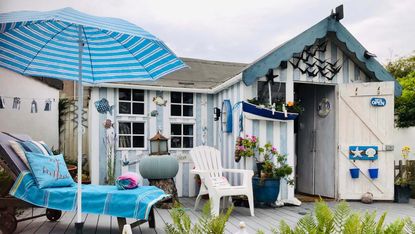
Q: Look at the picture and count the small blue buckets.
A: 2